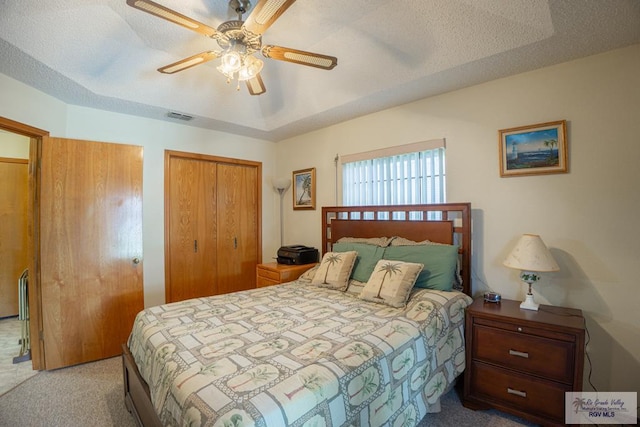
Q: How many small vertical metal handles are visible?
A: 2